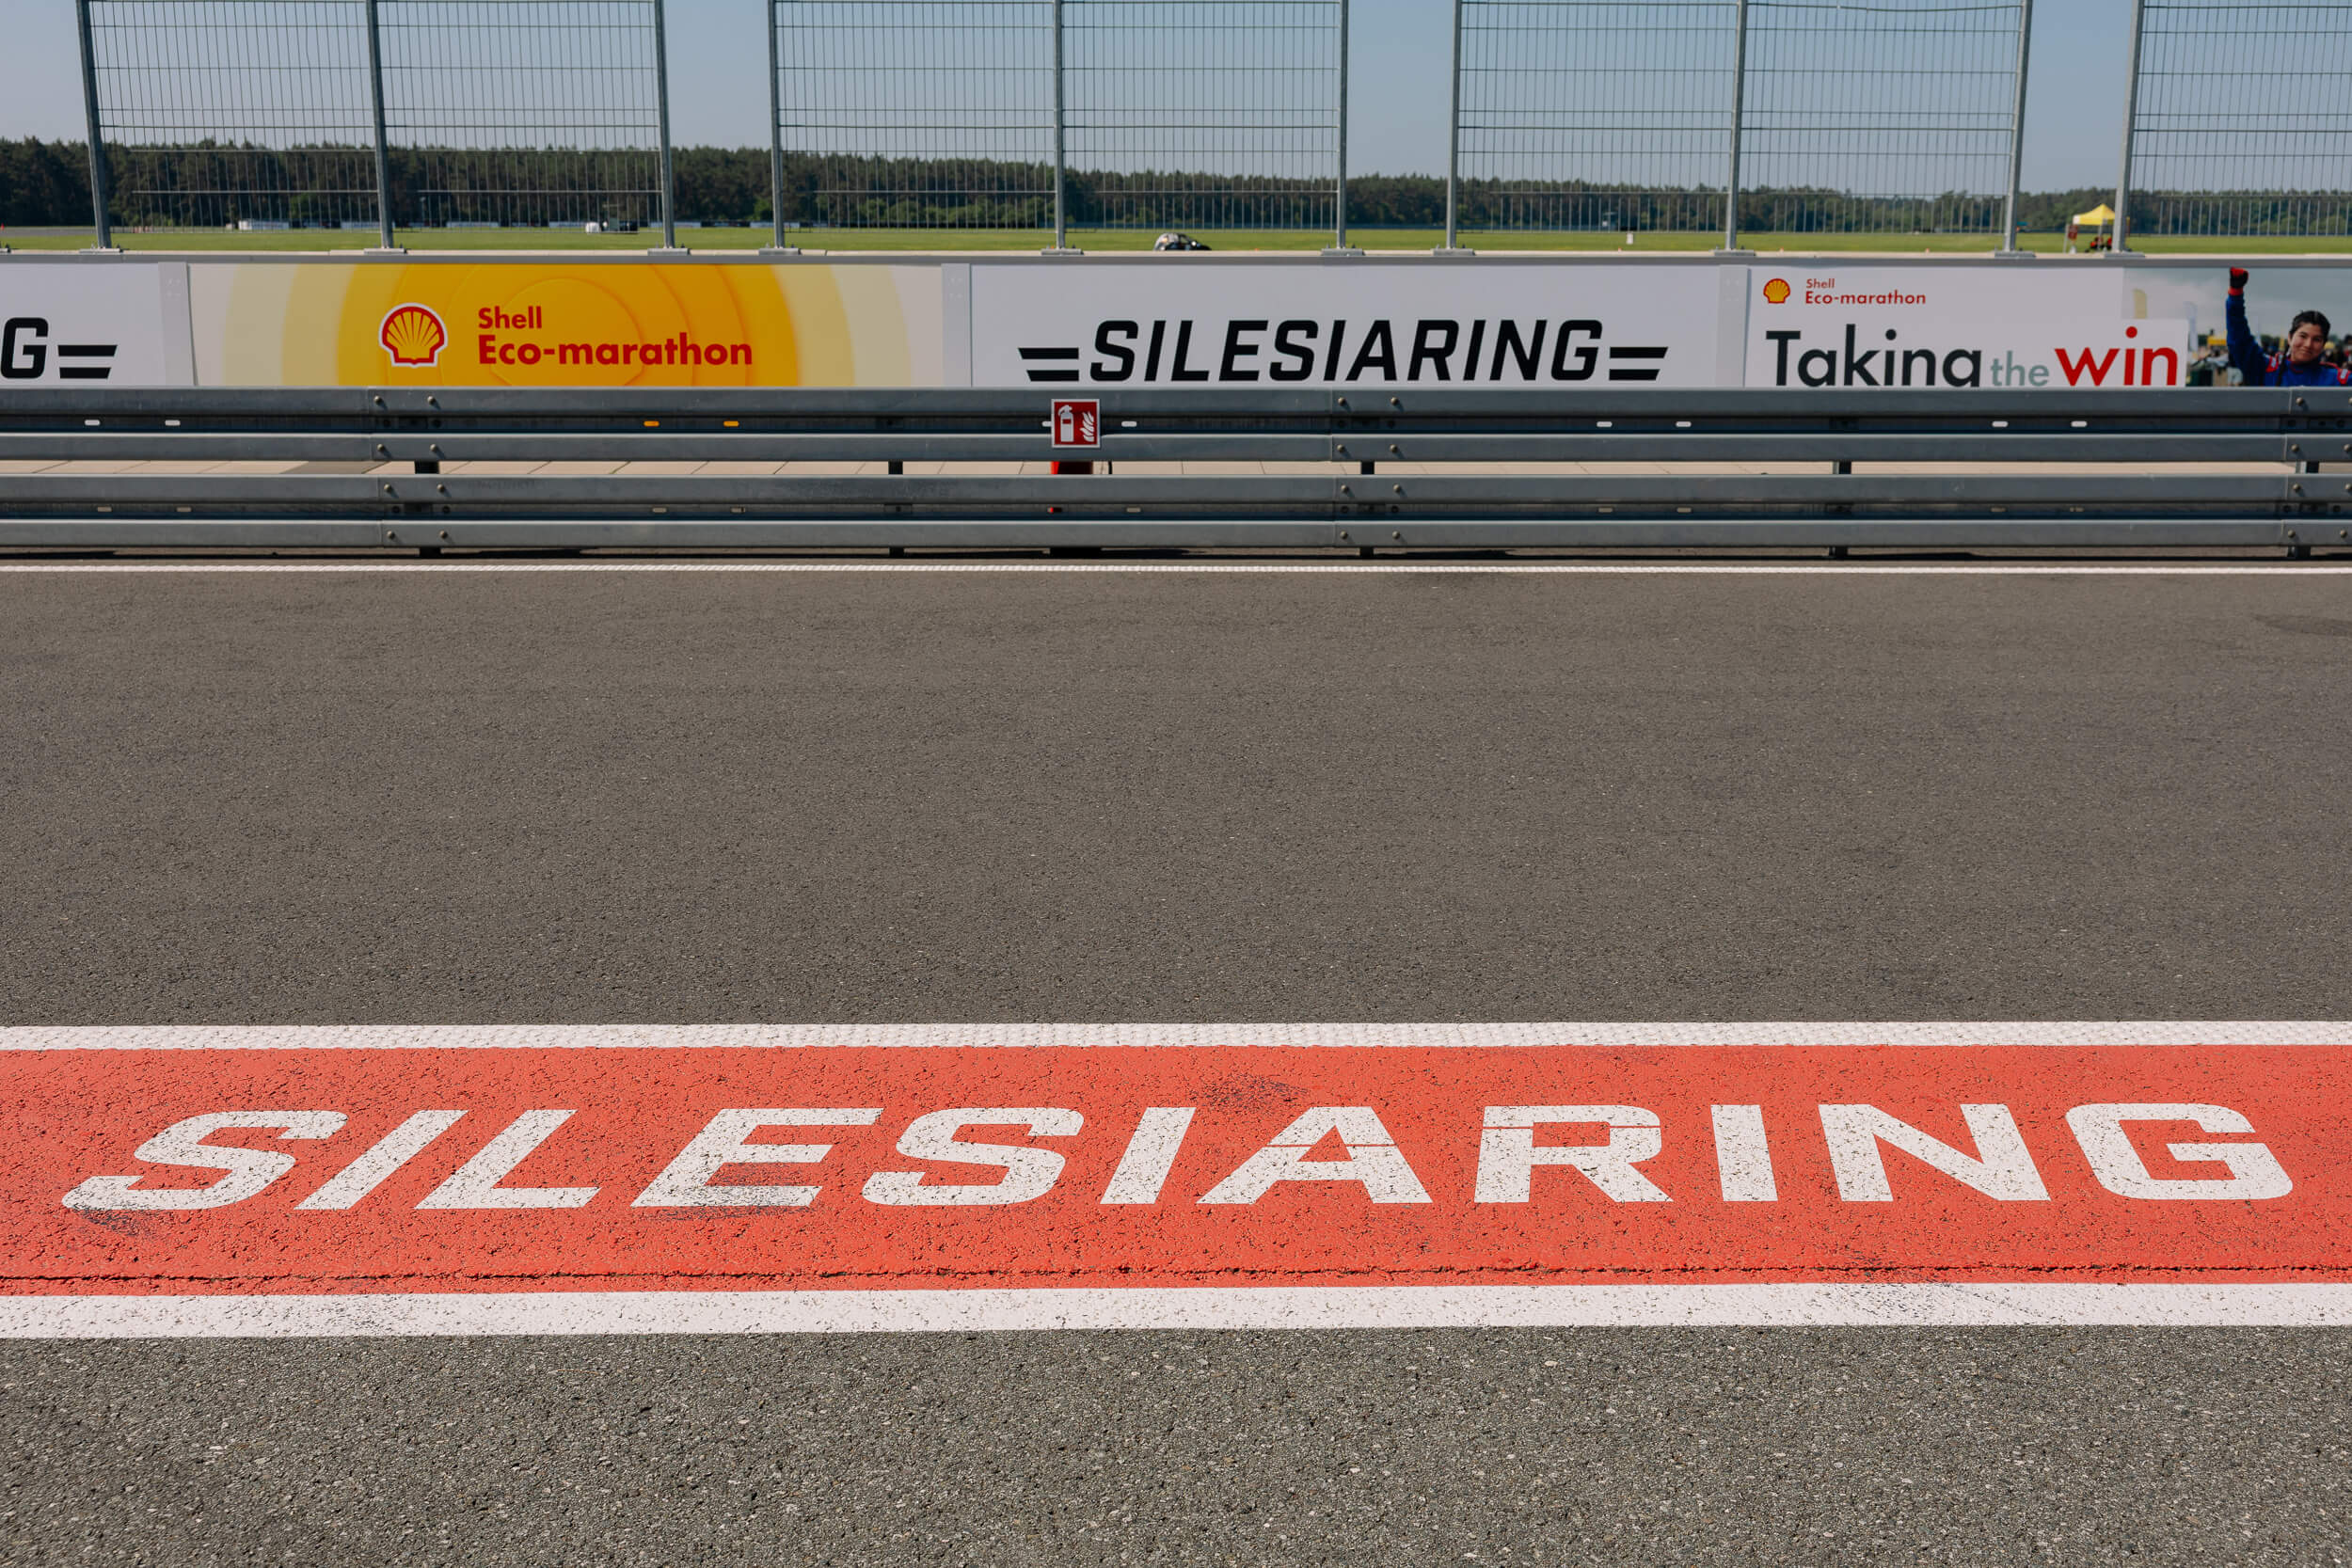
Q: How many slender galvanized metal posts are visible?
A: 10